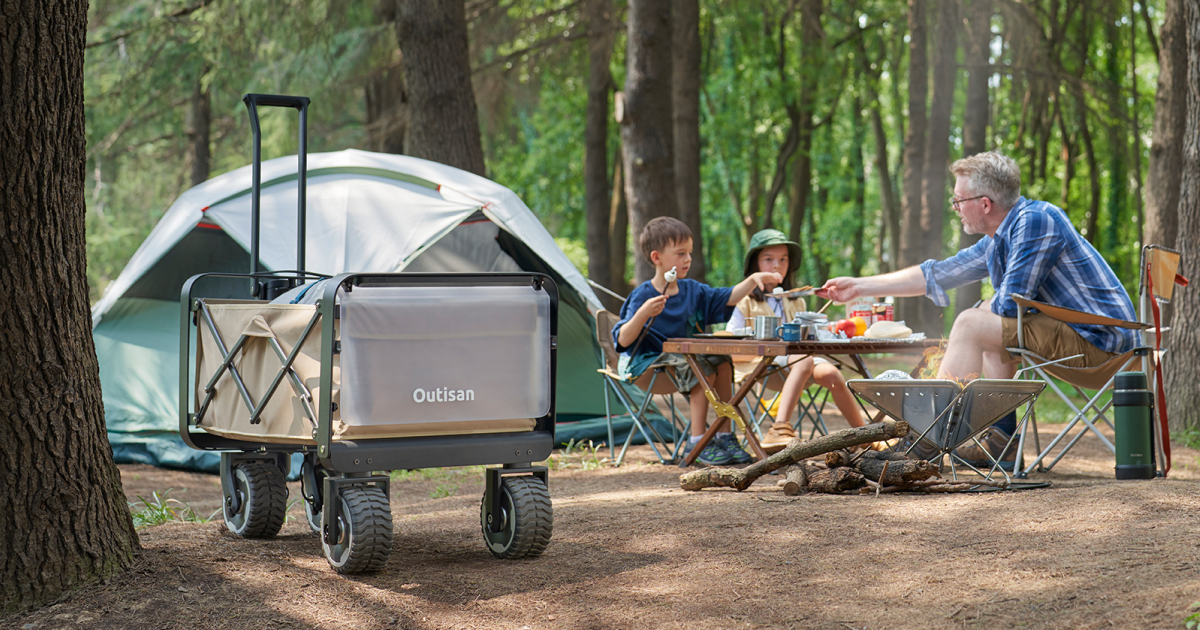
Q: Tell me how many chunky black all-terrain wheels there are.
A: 4